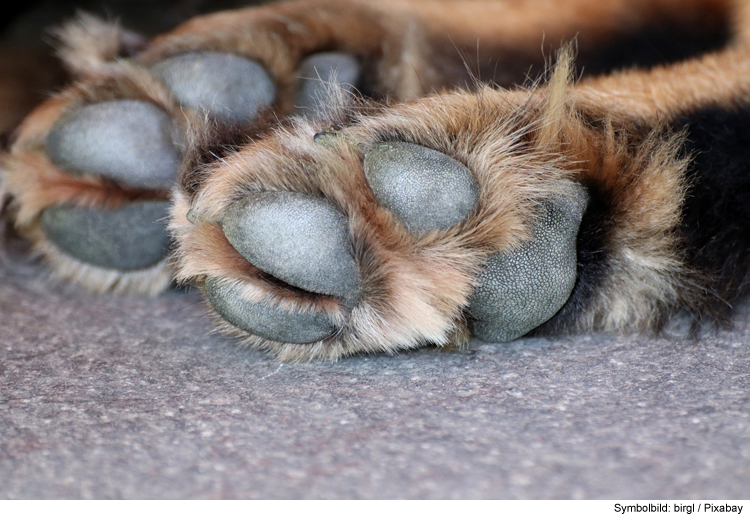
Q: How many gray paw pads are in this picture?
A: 8